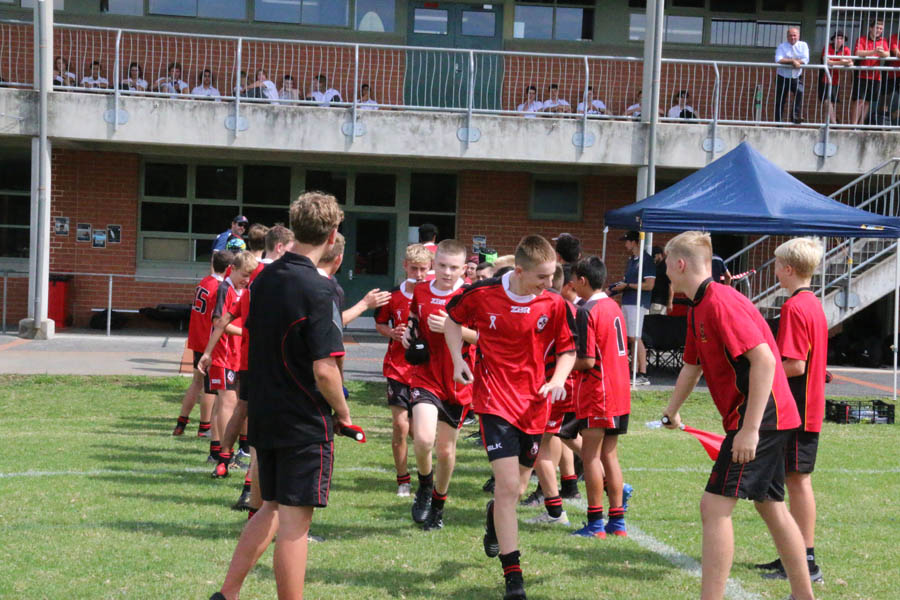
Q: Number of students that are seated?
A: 15